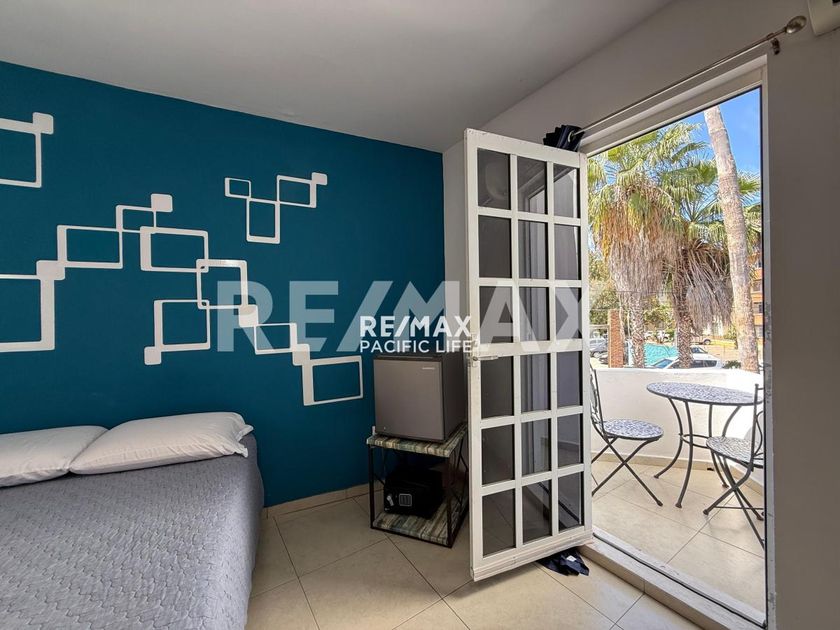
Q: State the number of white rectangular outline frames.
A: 12